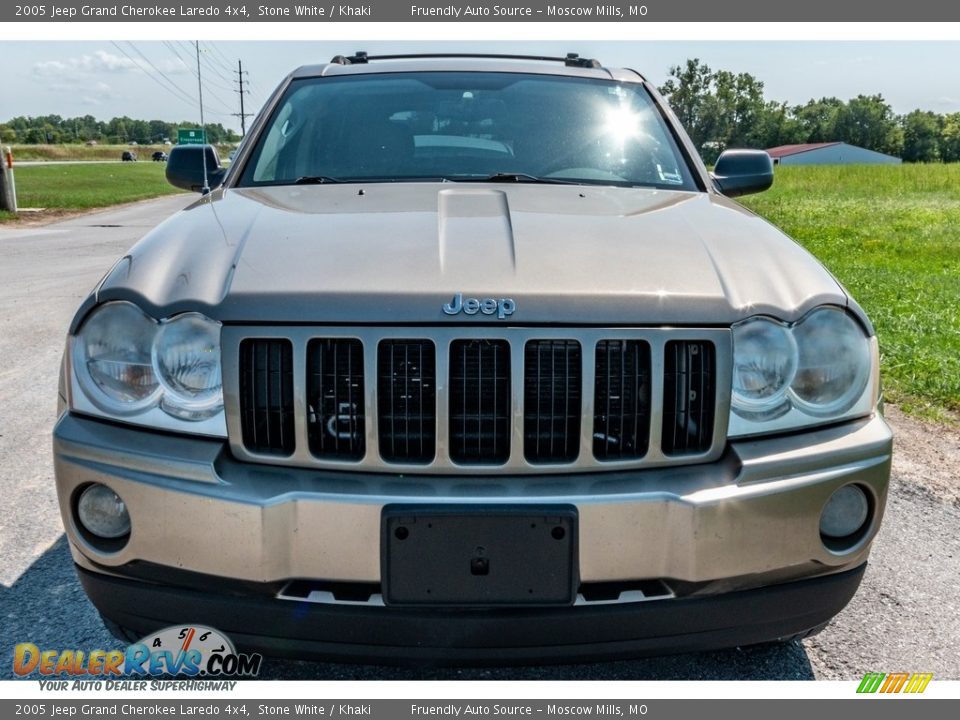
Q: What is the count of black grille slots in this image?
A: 7